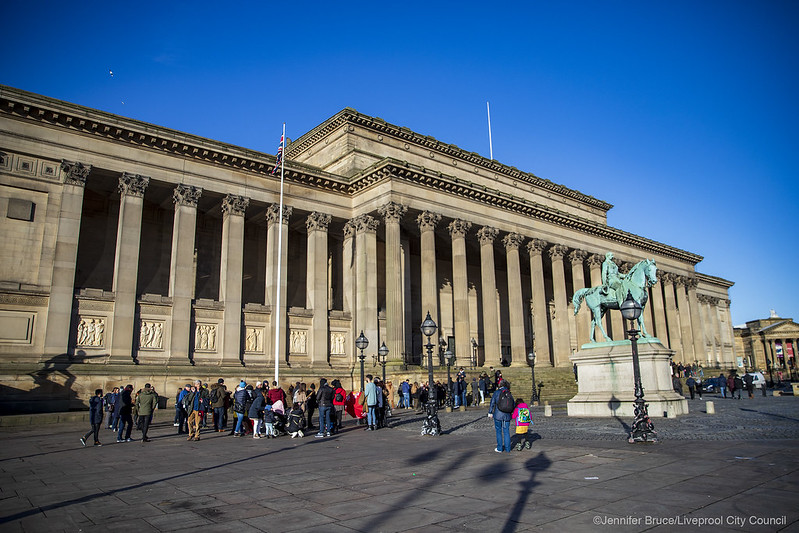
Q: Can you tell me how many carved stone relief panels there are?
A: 6